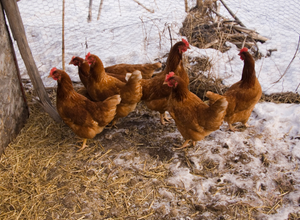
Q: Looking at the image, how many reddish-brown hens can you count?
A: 6